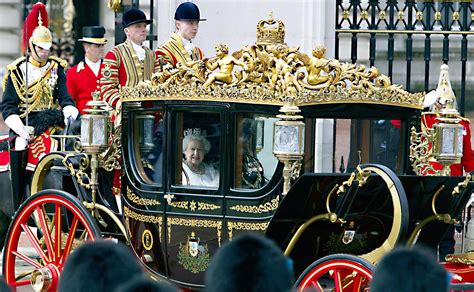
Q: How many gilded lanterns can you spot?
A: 3